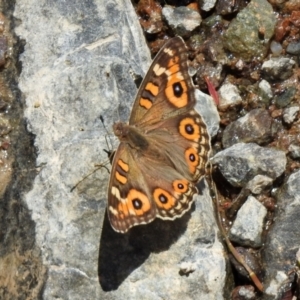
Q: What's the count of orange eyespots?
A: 6